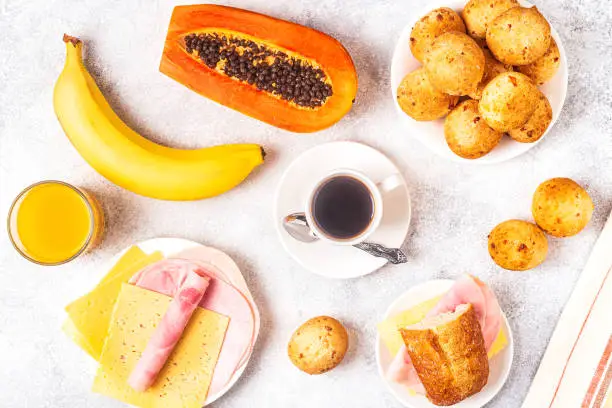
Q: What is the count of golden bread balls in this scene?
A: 13